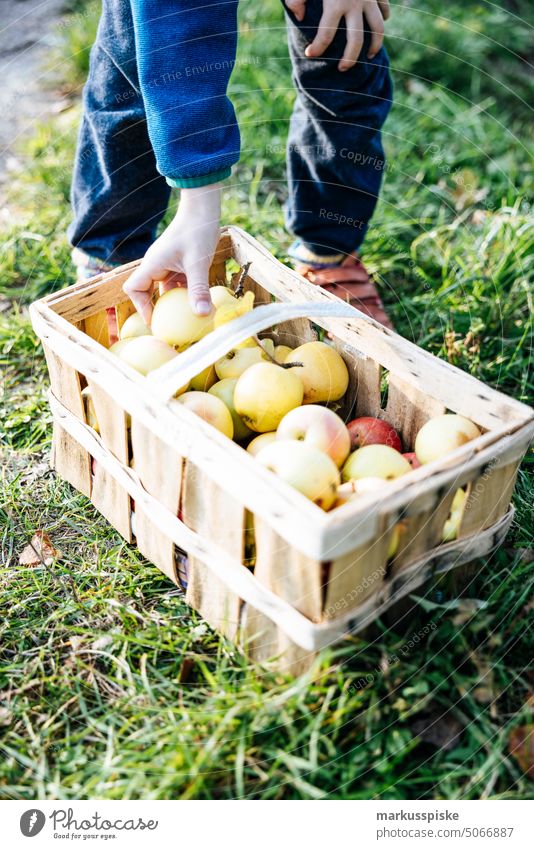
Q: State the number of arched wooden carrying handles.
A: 1